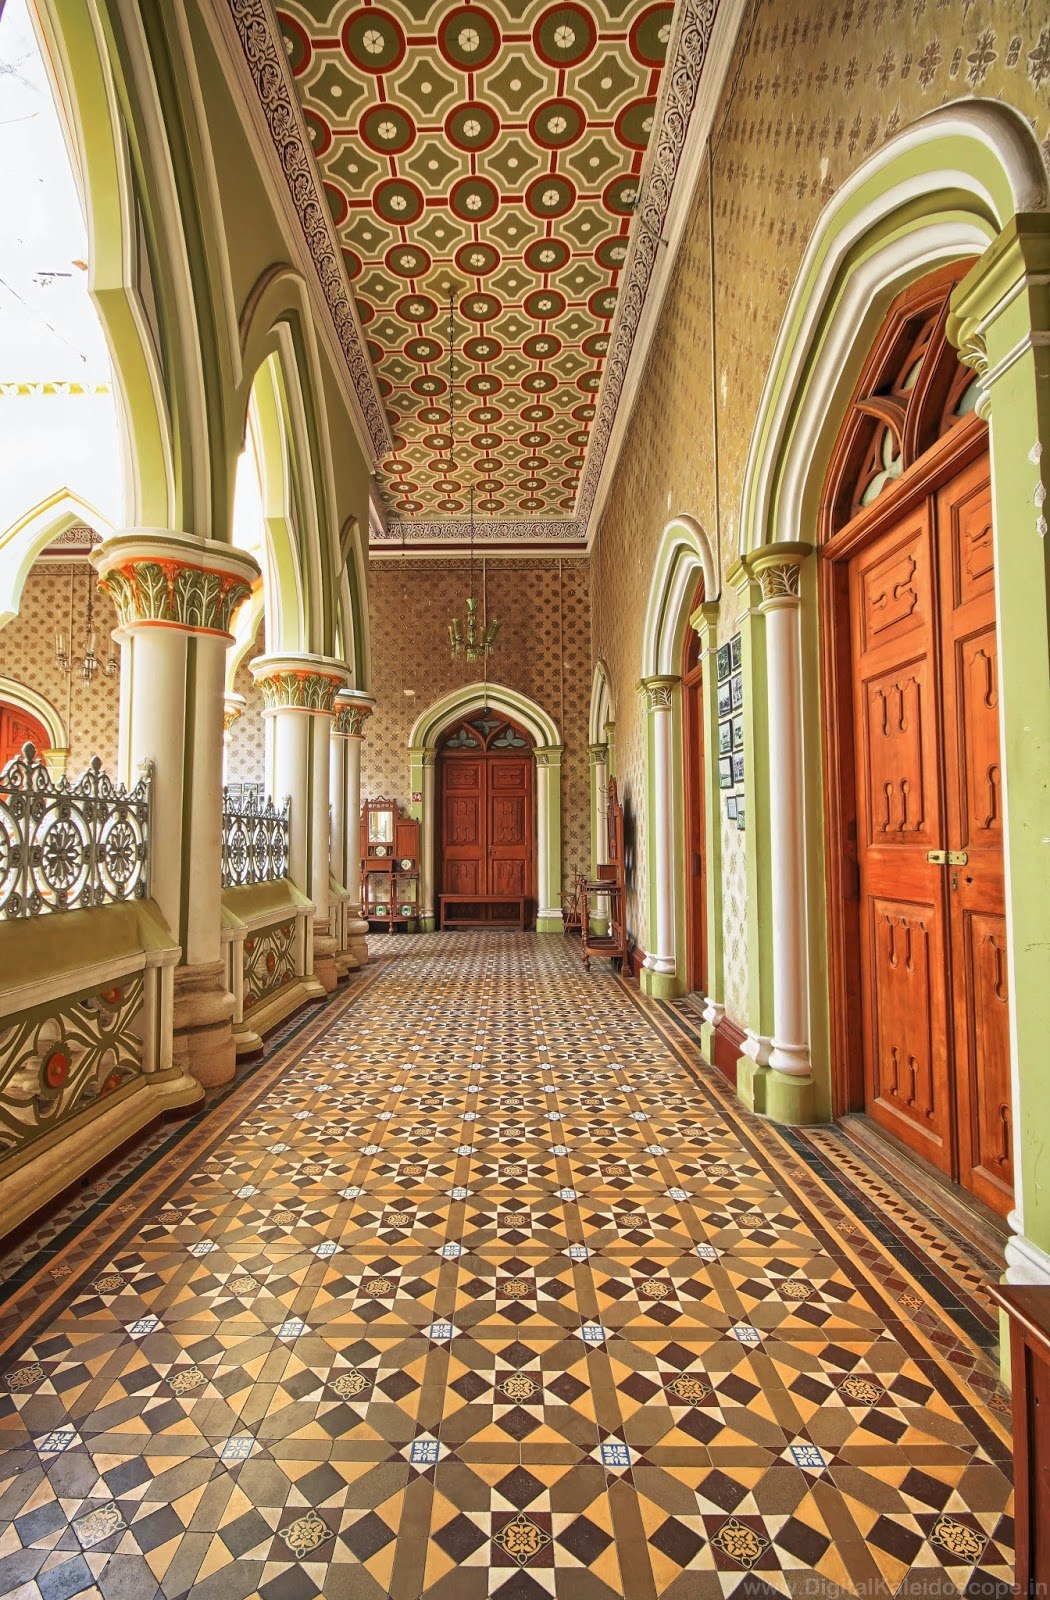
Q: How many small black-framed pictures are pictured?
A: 10